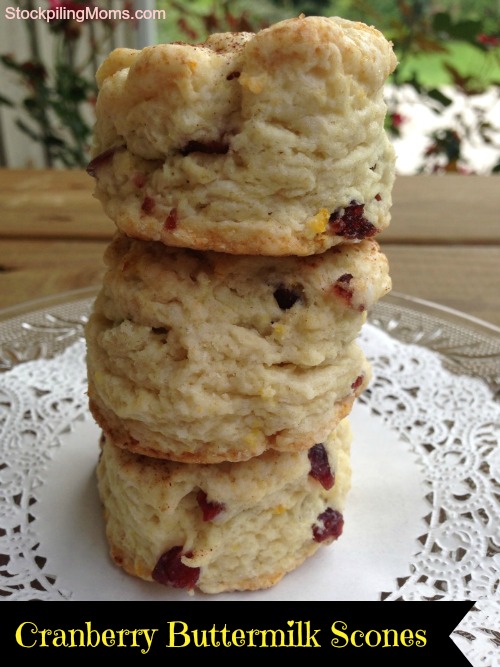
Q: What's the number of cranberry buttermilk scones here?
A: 3